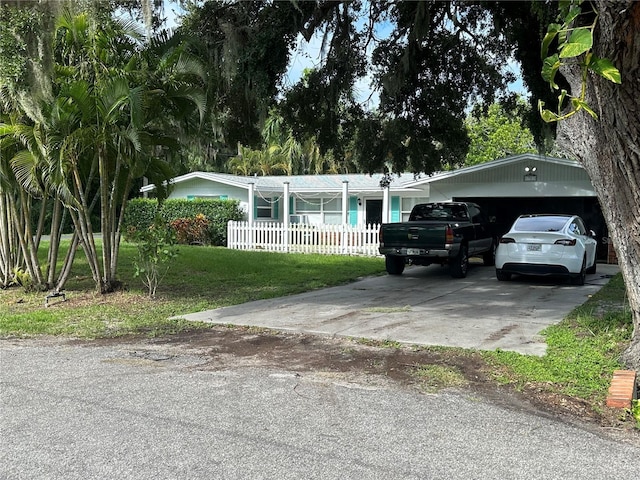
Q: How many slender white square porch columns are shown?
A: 4